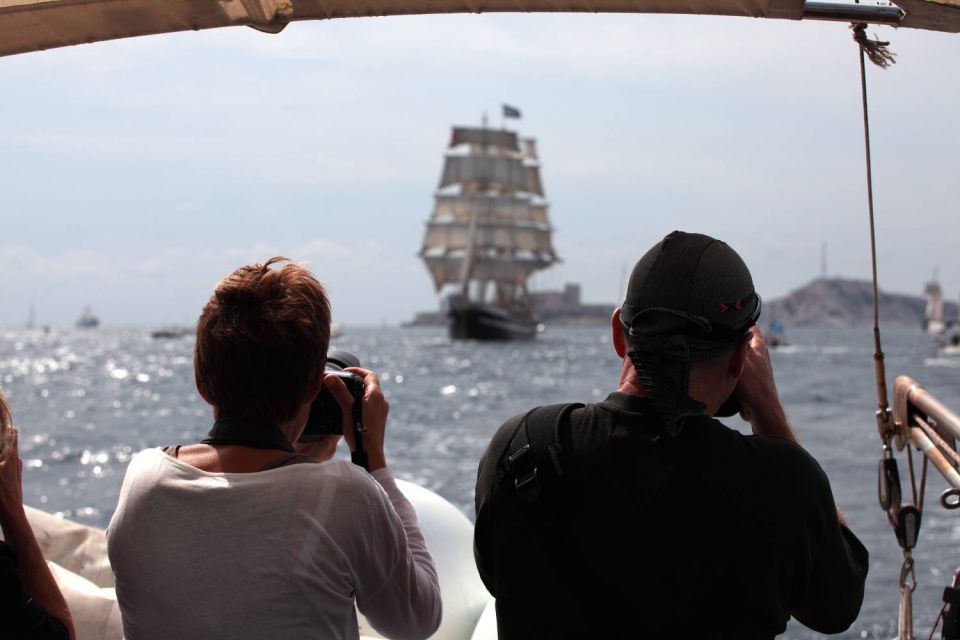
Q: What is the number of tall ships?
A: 1